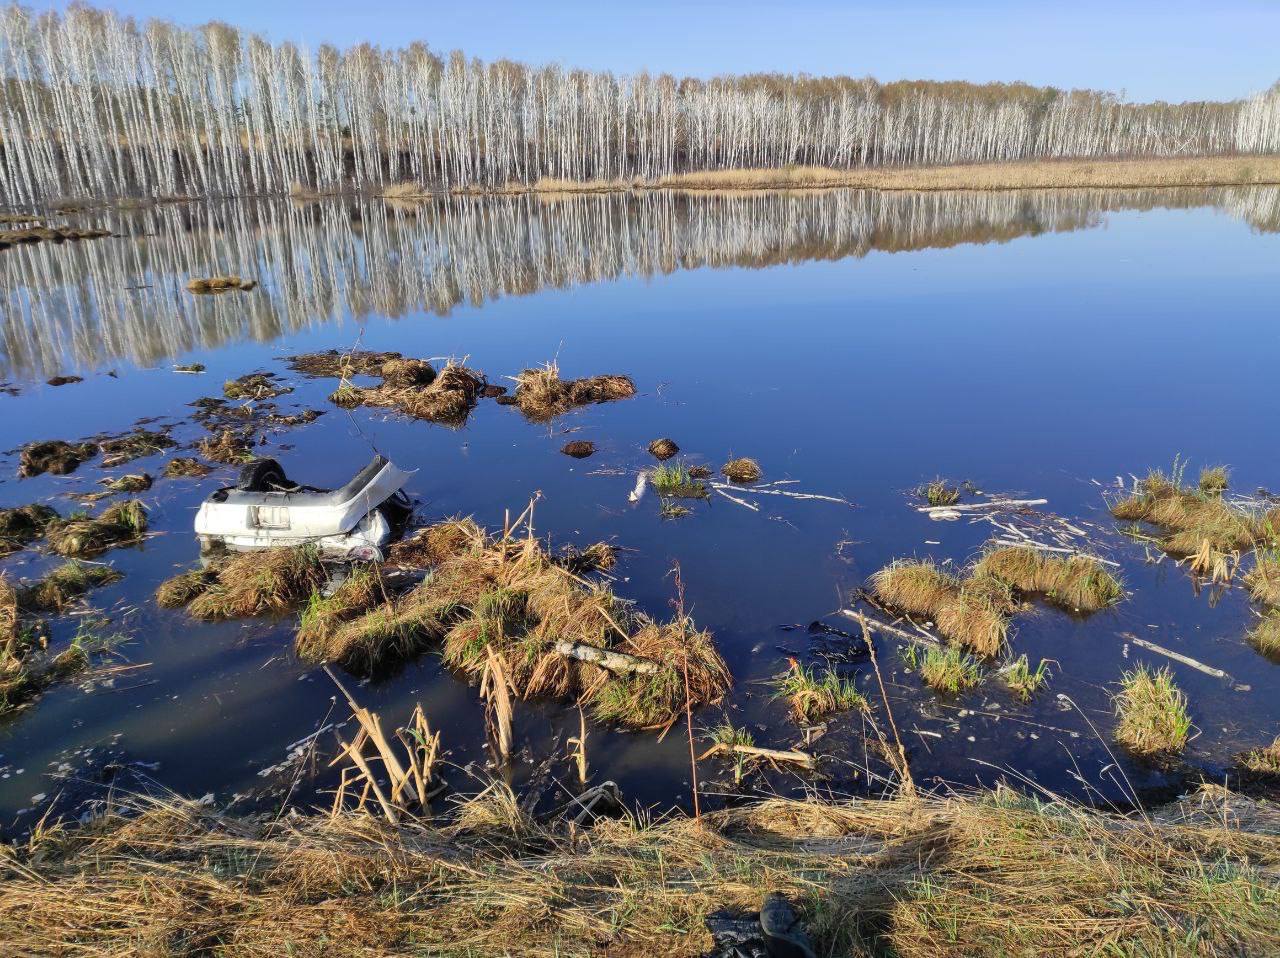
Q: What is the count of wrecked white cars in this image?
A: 1